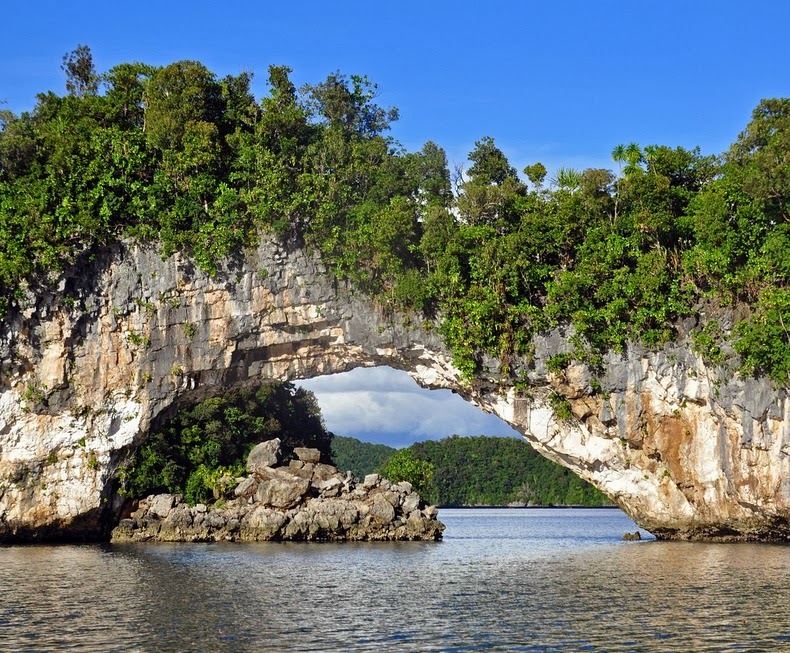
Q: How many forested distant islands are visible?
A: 2